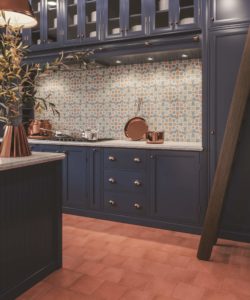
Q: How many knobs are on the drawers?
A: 6